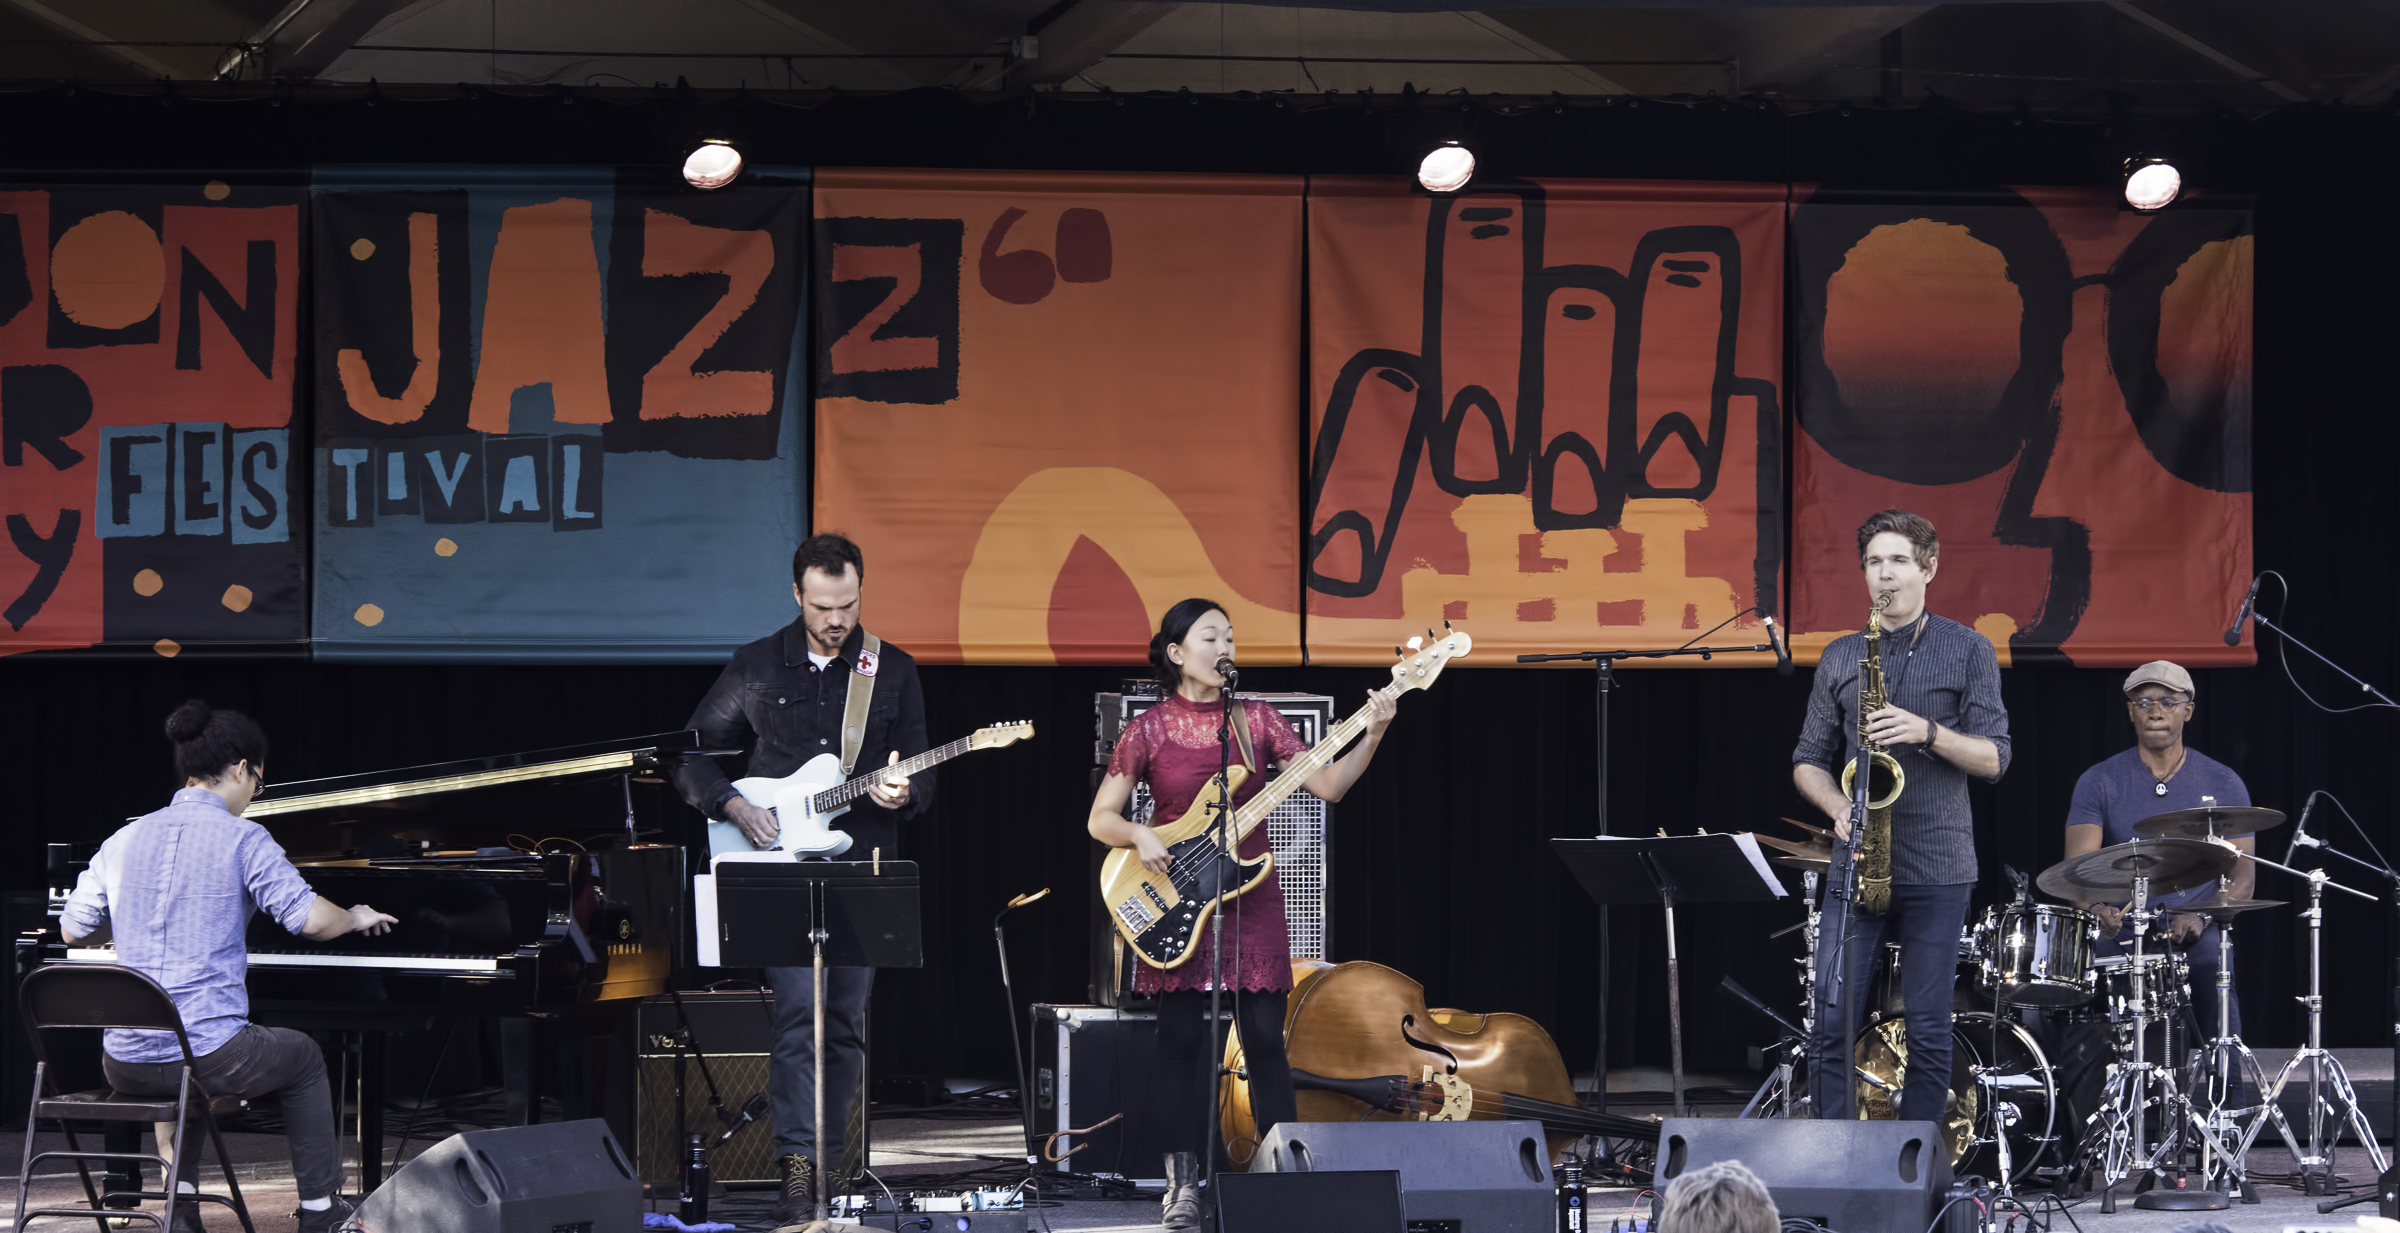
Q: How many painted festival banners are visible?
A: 5